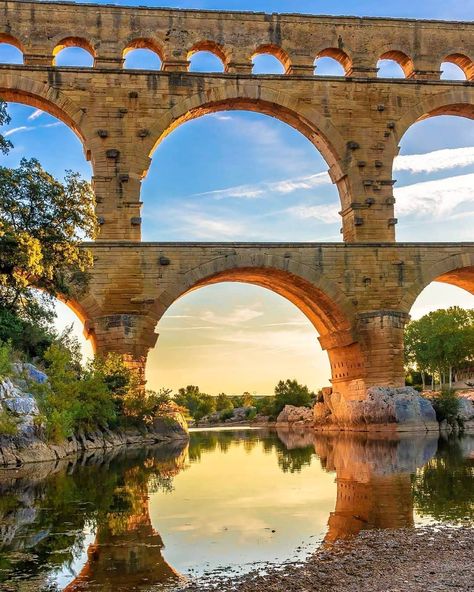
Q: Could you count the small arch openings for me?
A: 8